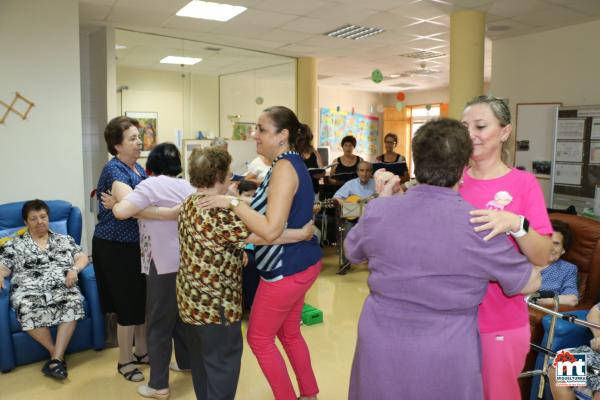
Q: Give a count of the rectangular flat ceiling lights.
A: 2